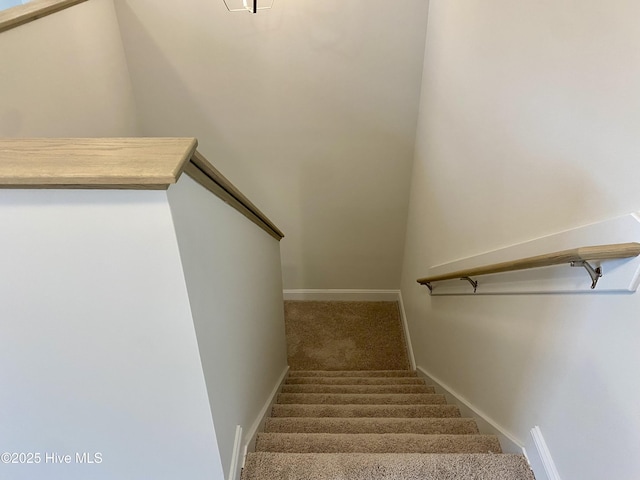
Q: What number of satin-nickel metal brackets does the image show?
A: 3